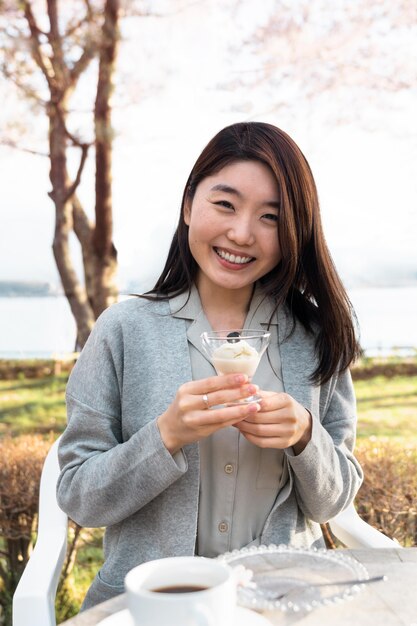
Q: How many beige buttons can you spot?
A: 2